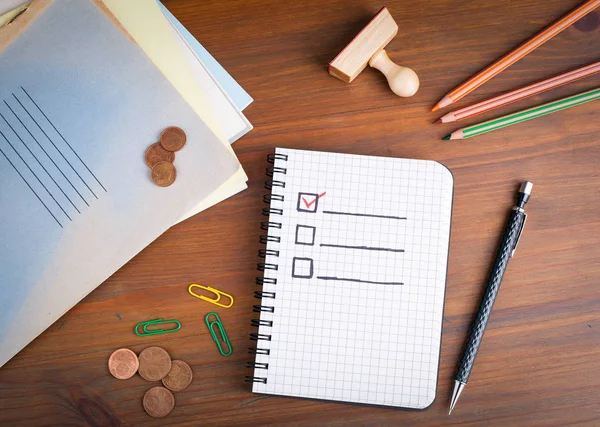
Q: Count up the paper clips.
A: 3